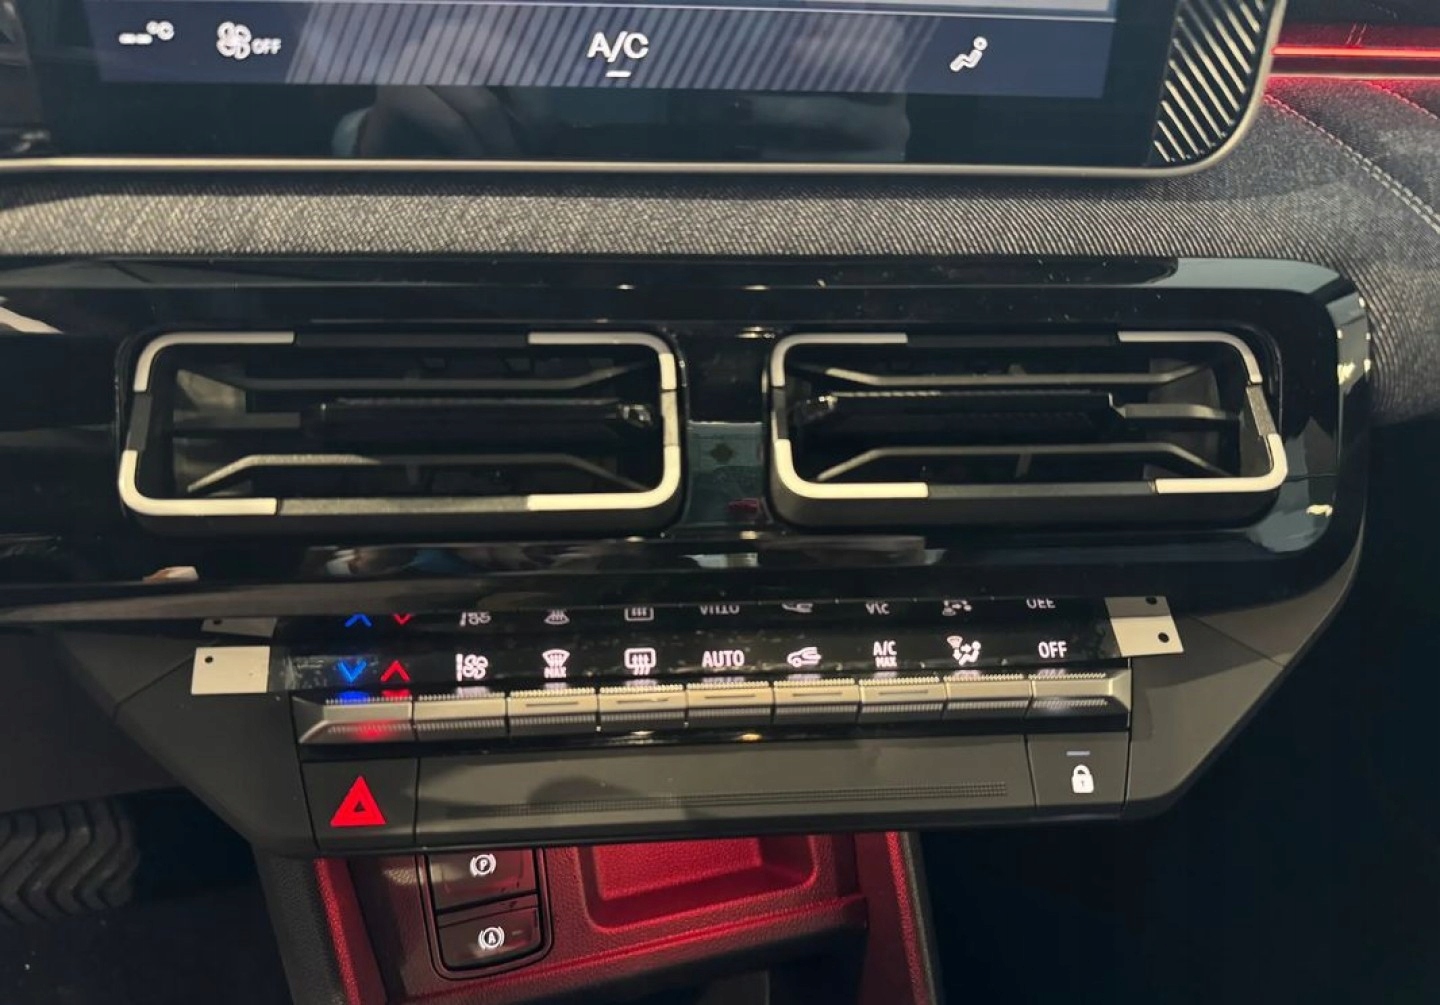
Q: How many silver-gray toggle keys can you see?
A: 9